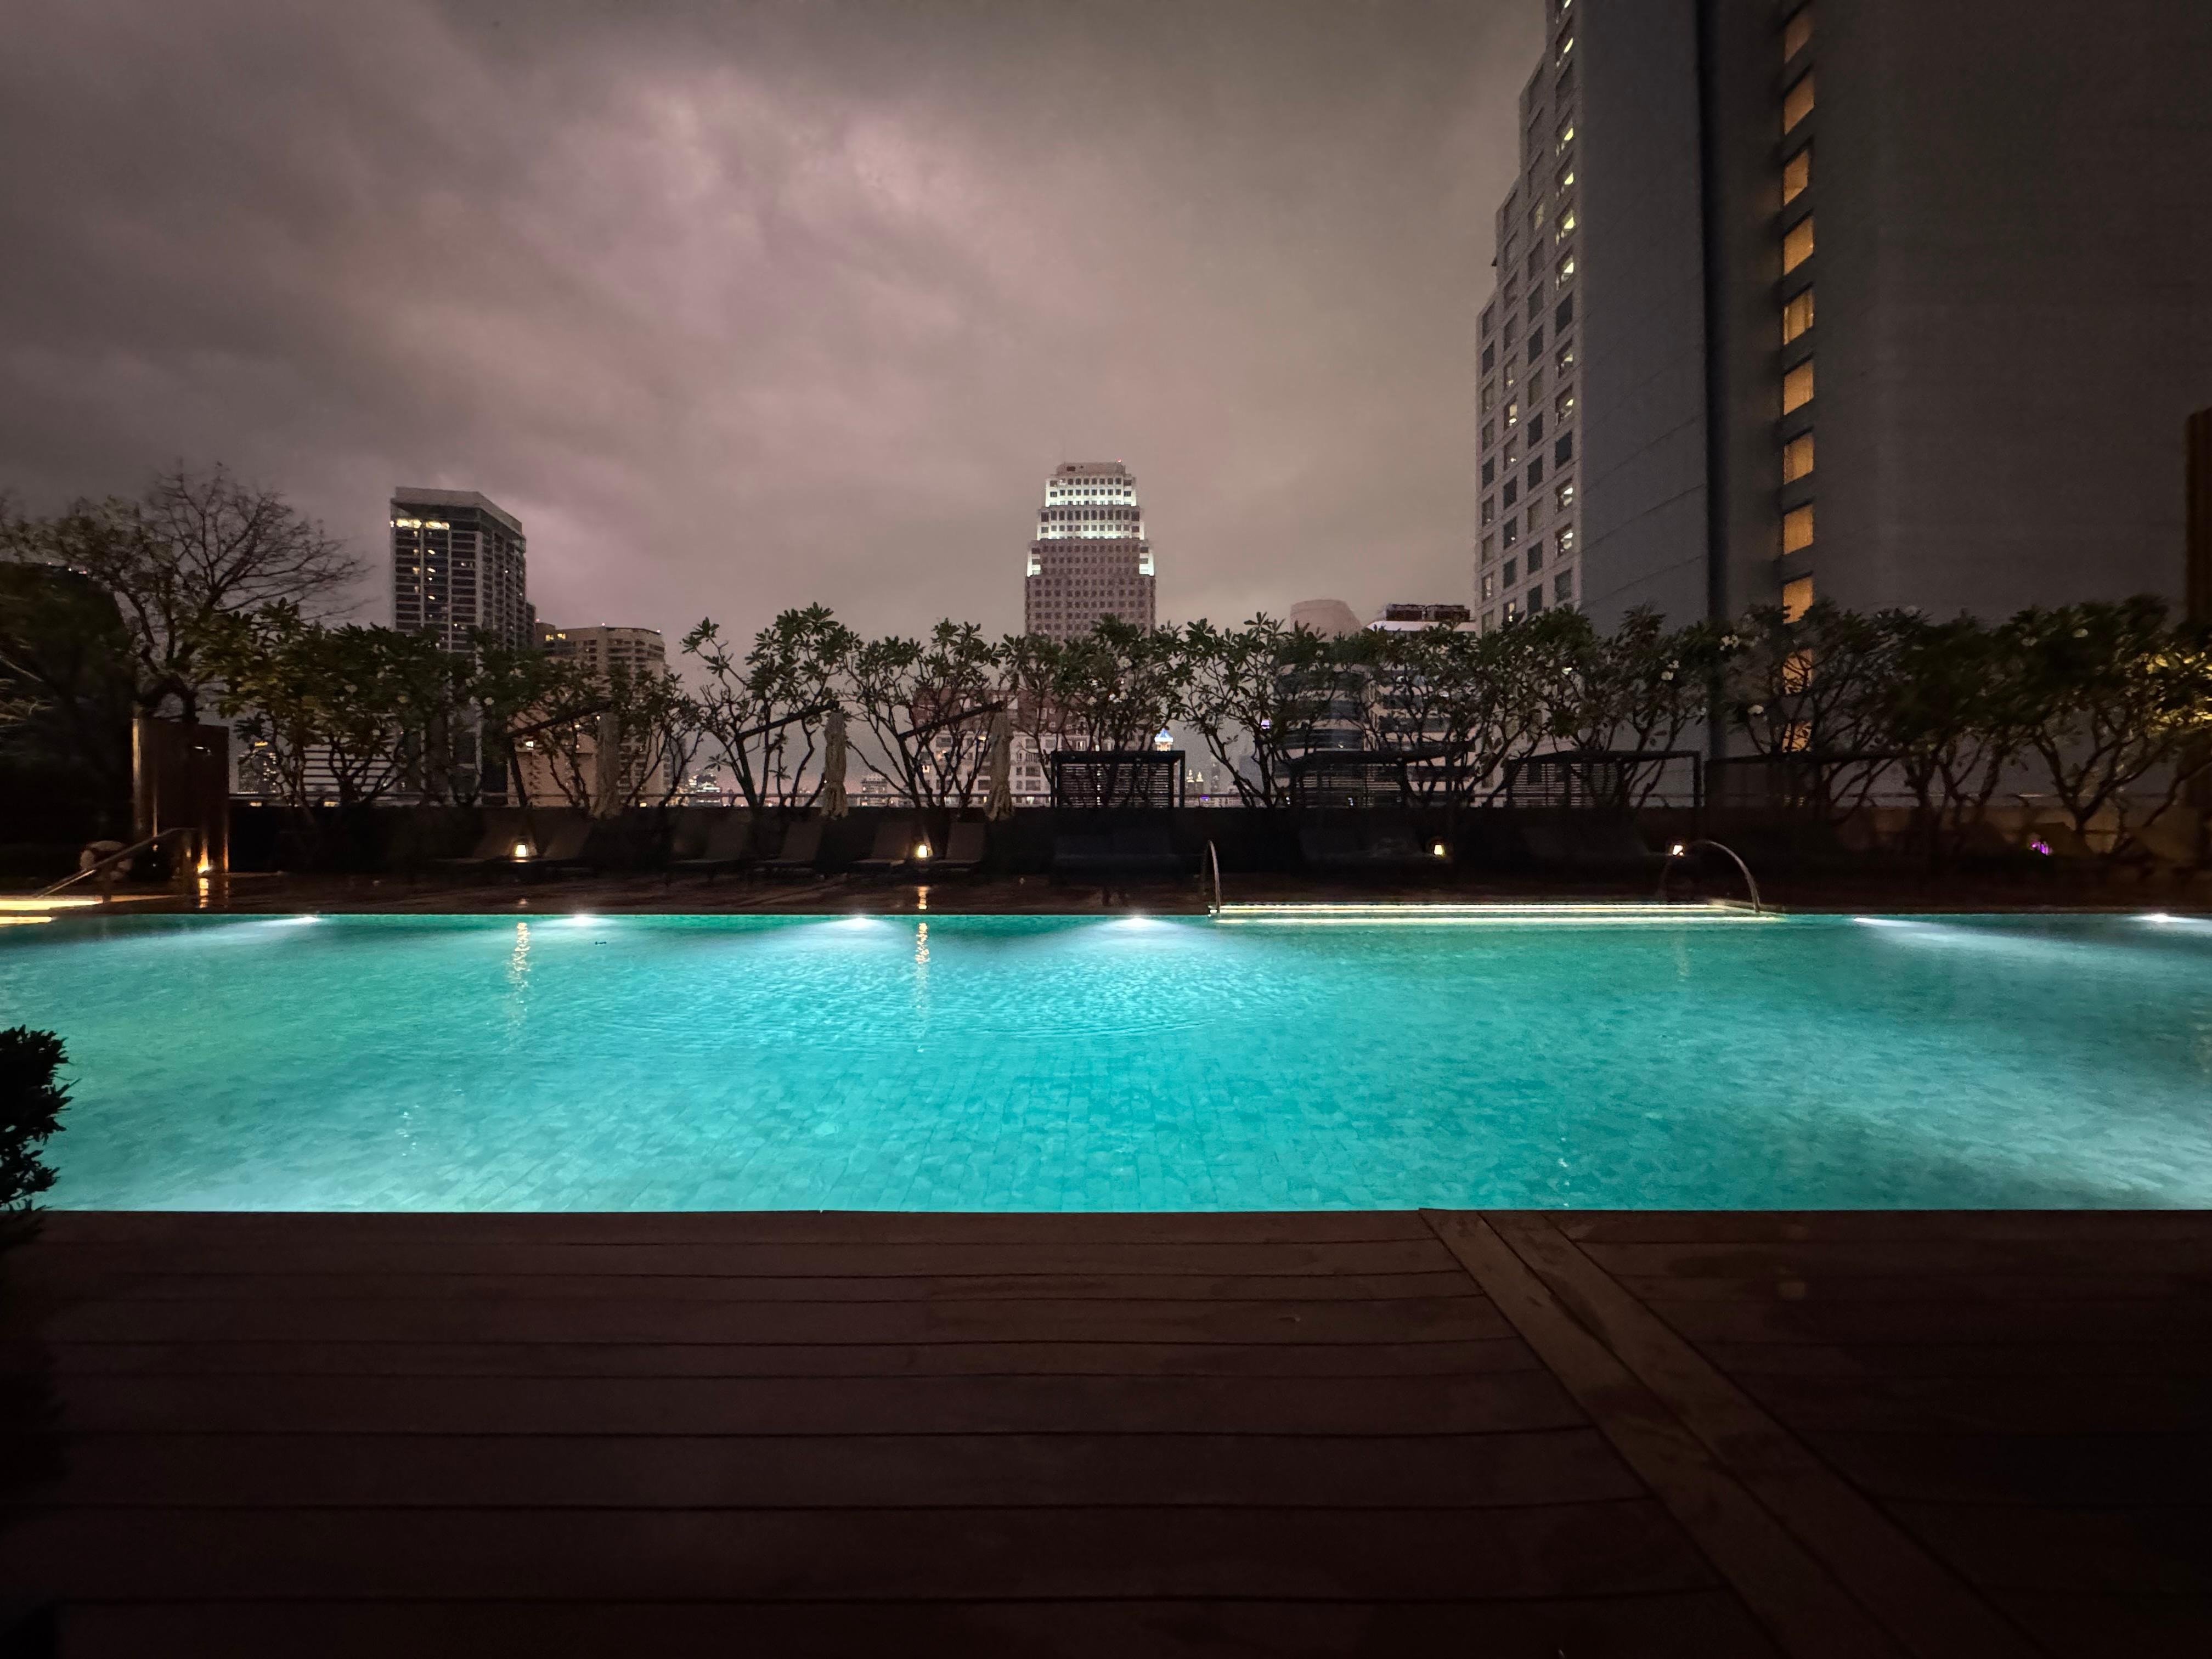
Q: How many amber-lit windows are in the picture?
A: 11